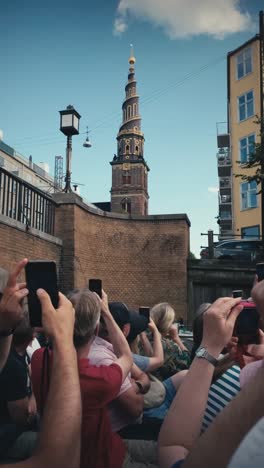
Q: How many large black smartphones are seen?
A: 1